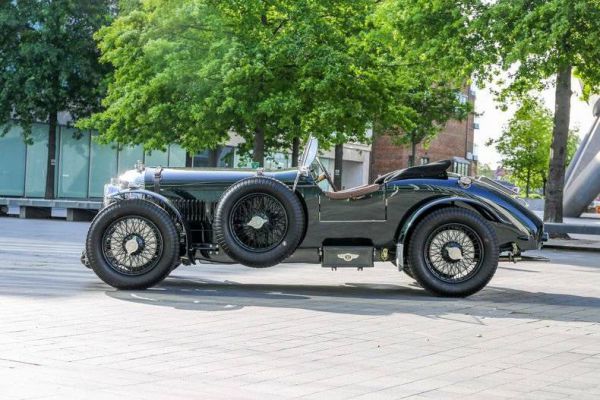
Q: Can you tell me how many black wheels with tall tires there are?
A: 3